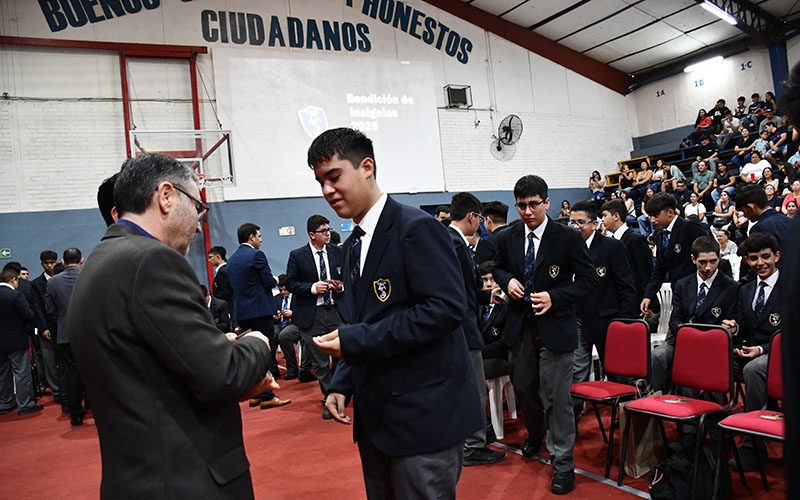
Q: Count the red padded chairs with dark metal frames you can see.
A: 3